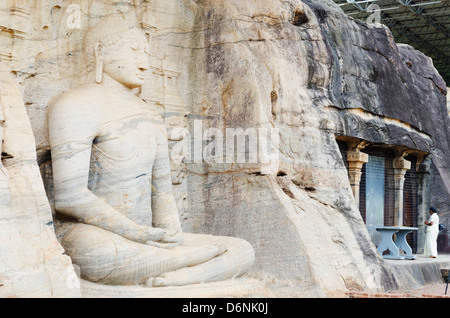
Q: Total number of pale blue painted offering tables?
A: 1